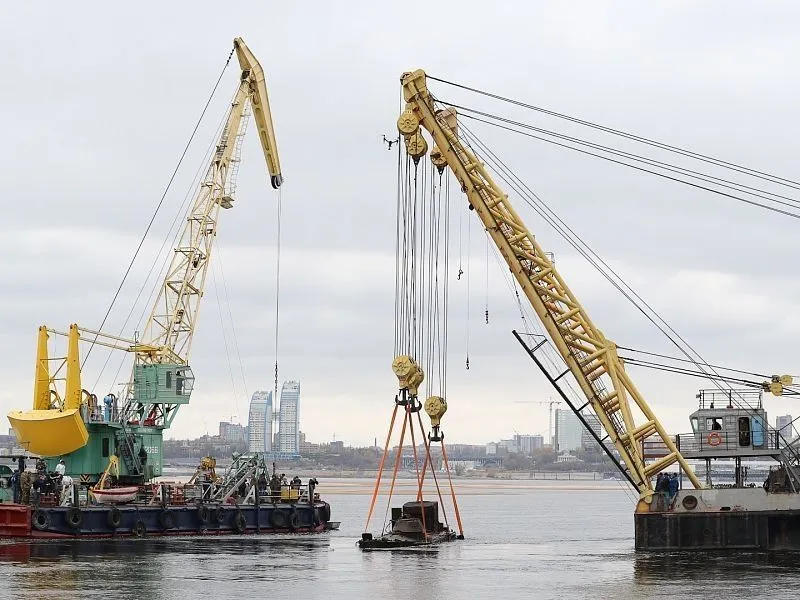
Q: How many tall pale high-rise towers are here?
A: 2